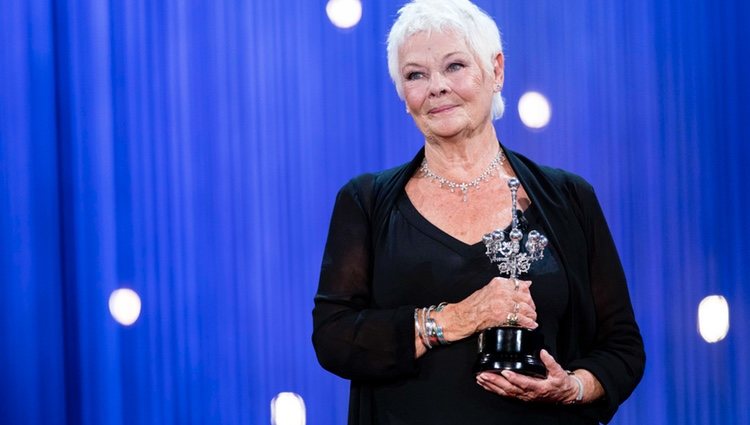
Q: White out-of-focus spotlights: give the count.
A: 5